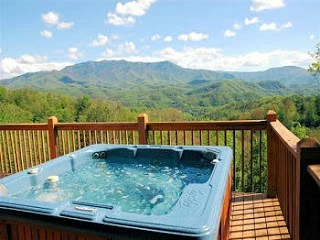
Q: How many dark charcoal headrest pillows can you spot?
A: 0